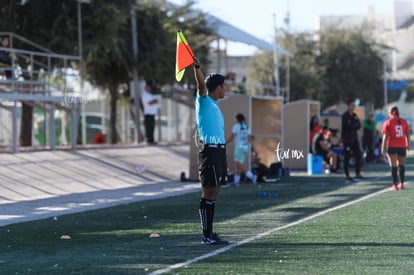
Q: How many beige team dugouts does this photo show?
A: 2